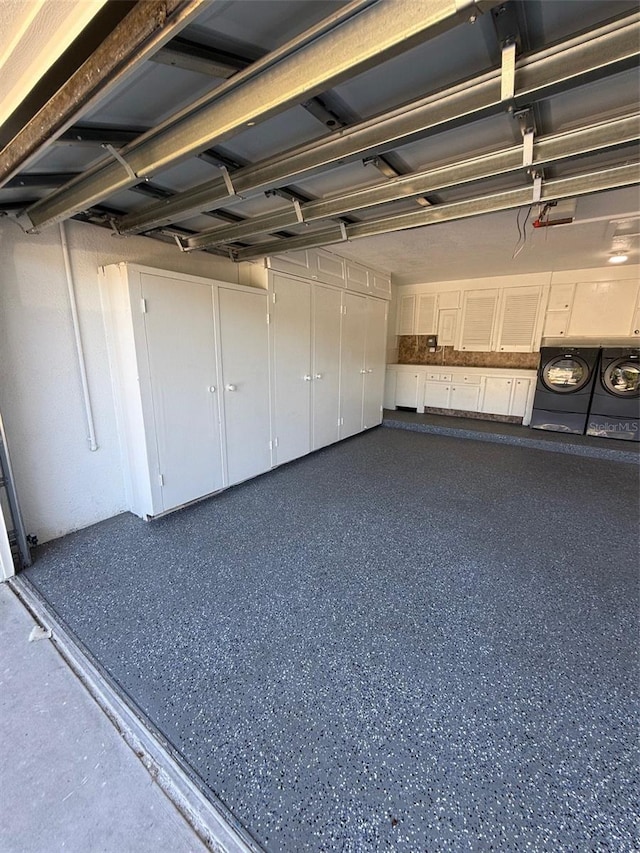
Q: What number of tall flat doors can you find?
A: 6